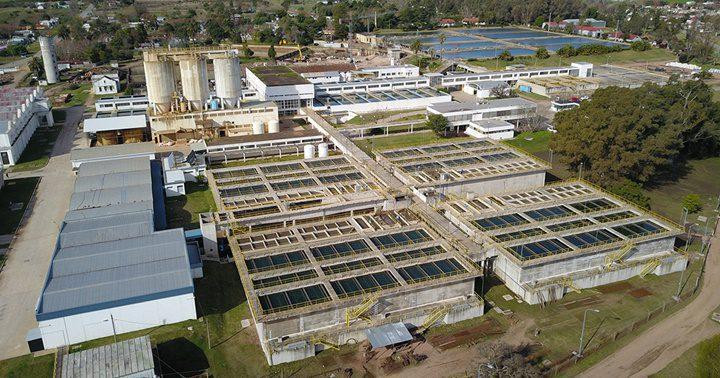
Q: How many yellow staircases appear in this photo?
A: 6